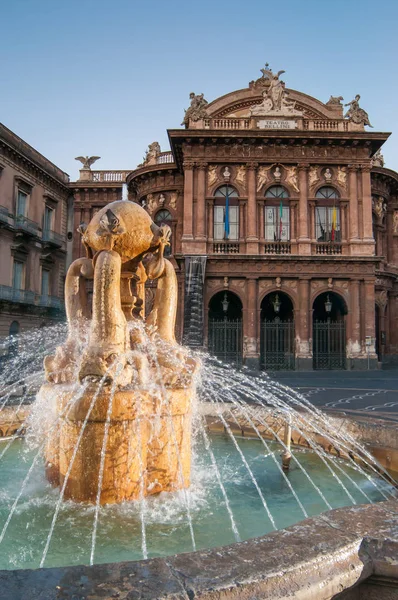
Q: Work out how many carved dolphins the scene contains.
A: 3